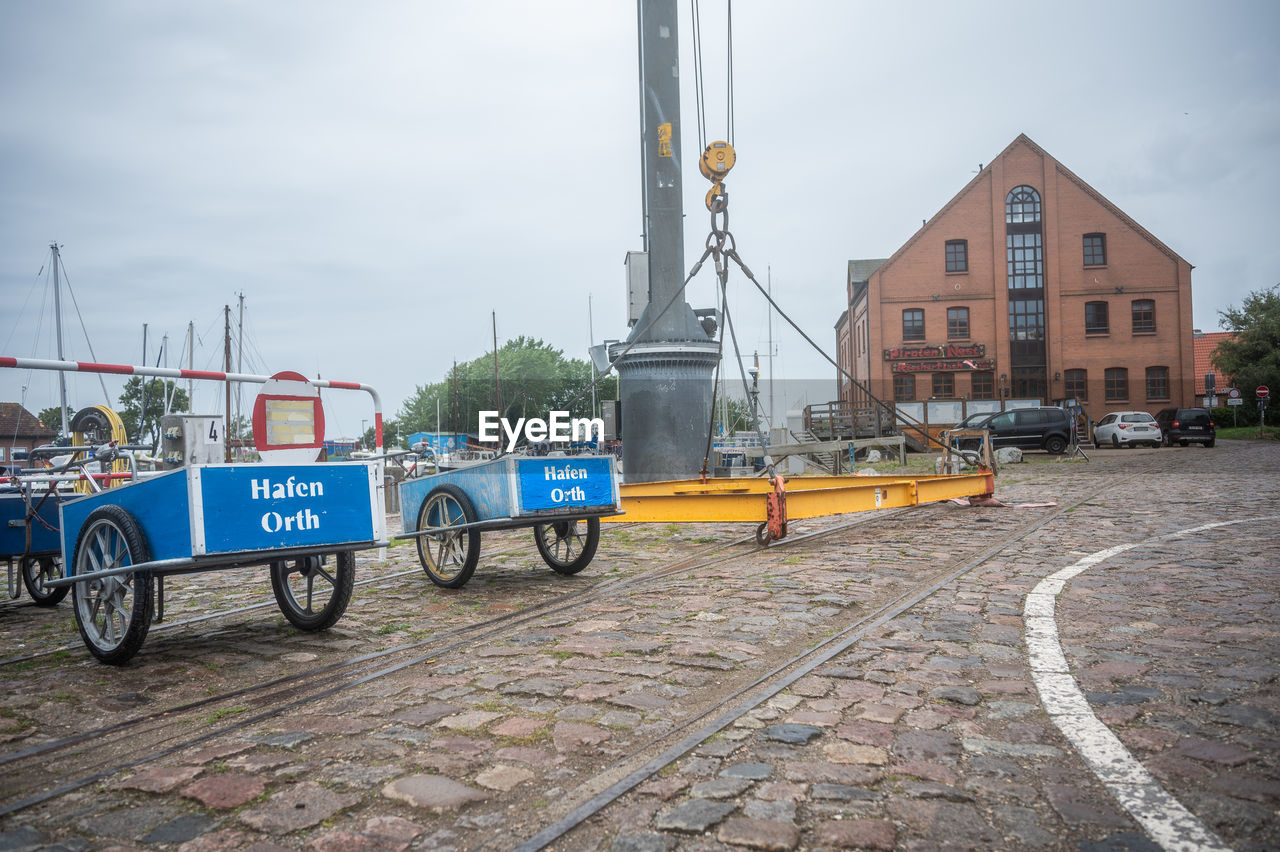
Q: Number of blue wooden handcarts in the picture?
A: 3